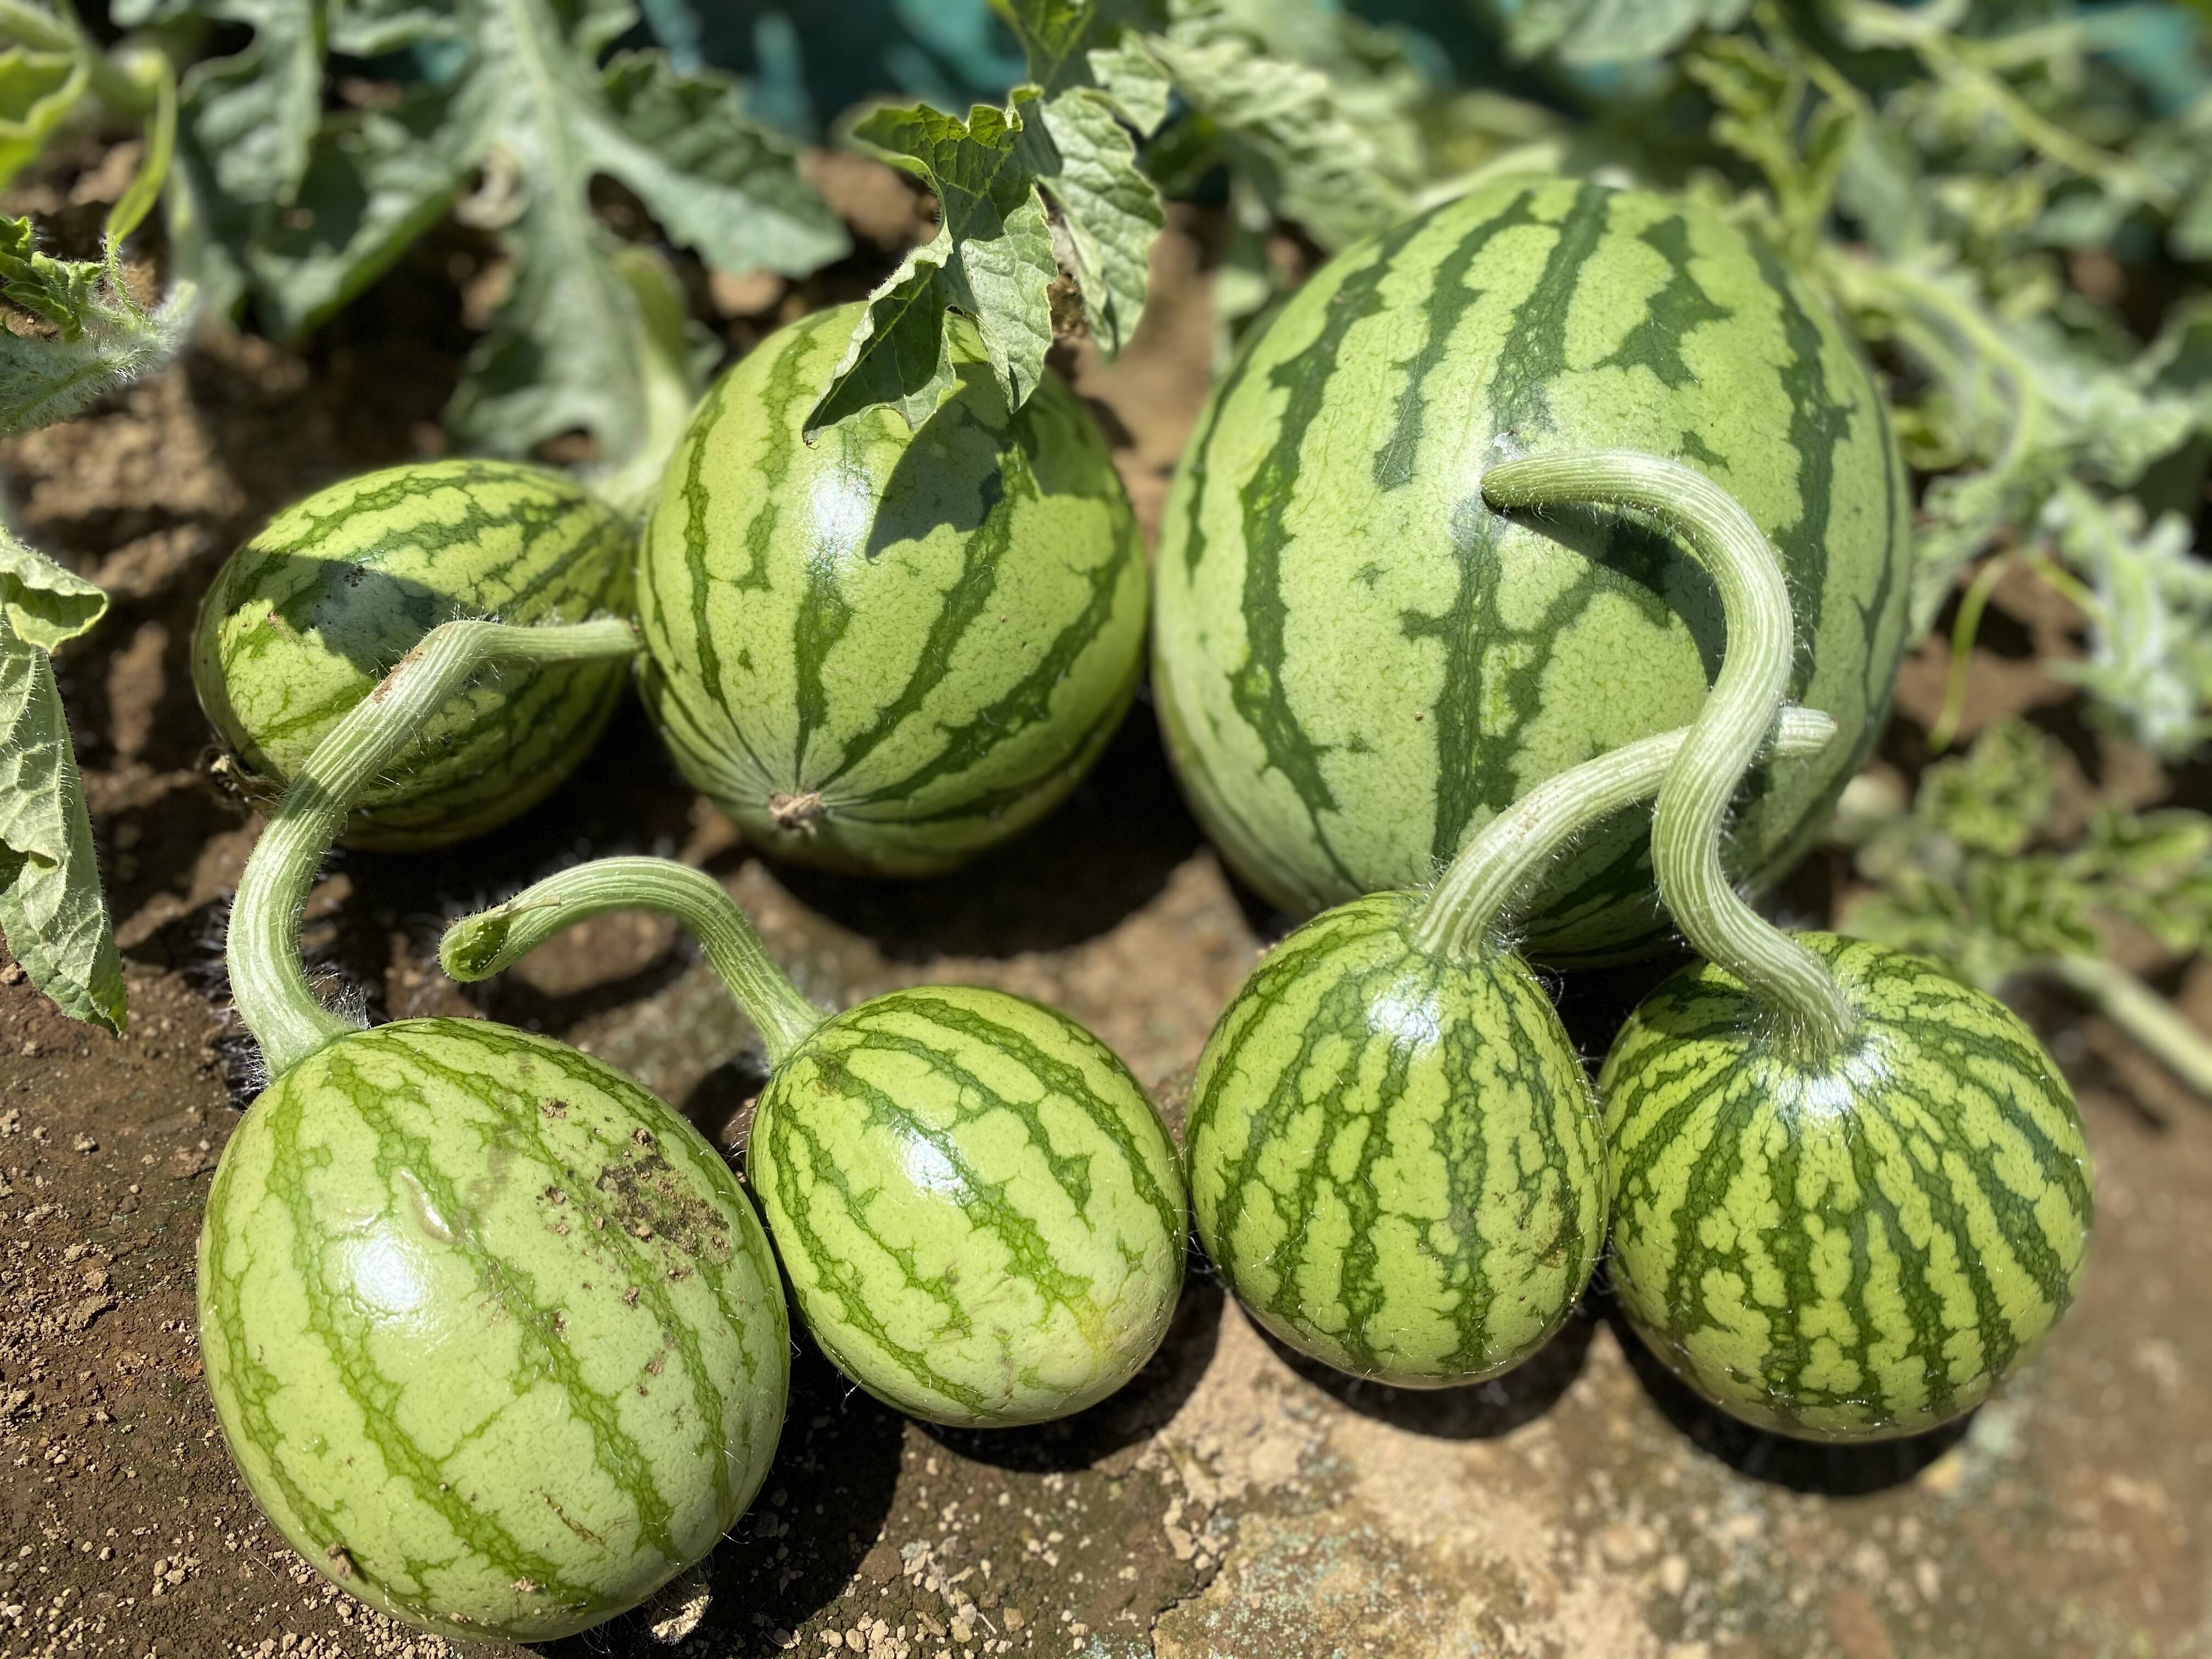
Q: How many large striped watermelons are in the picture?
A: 1